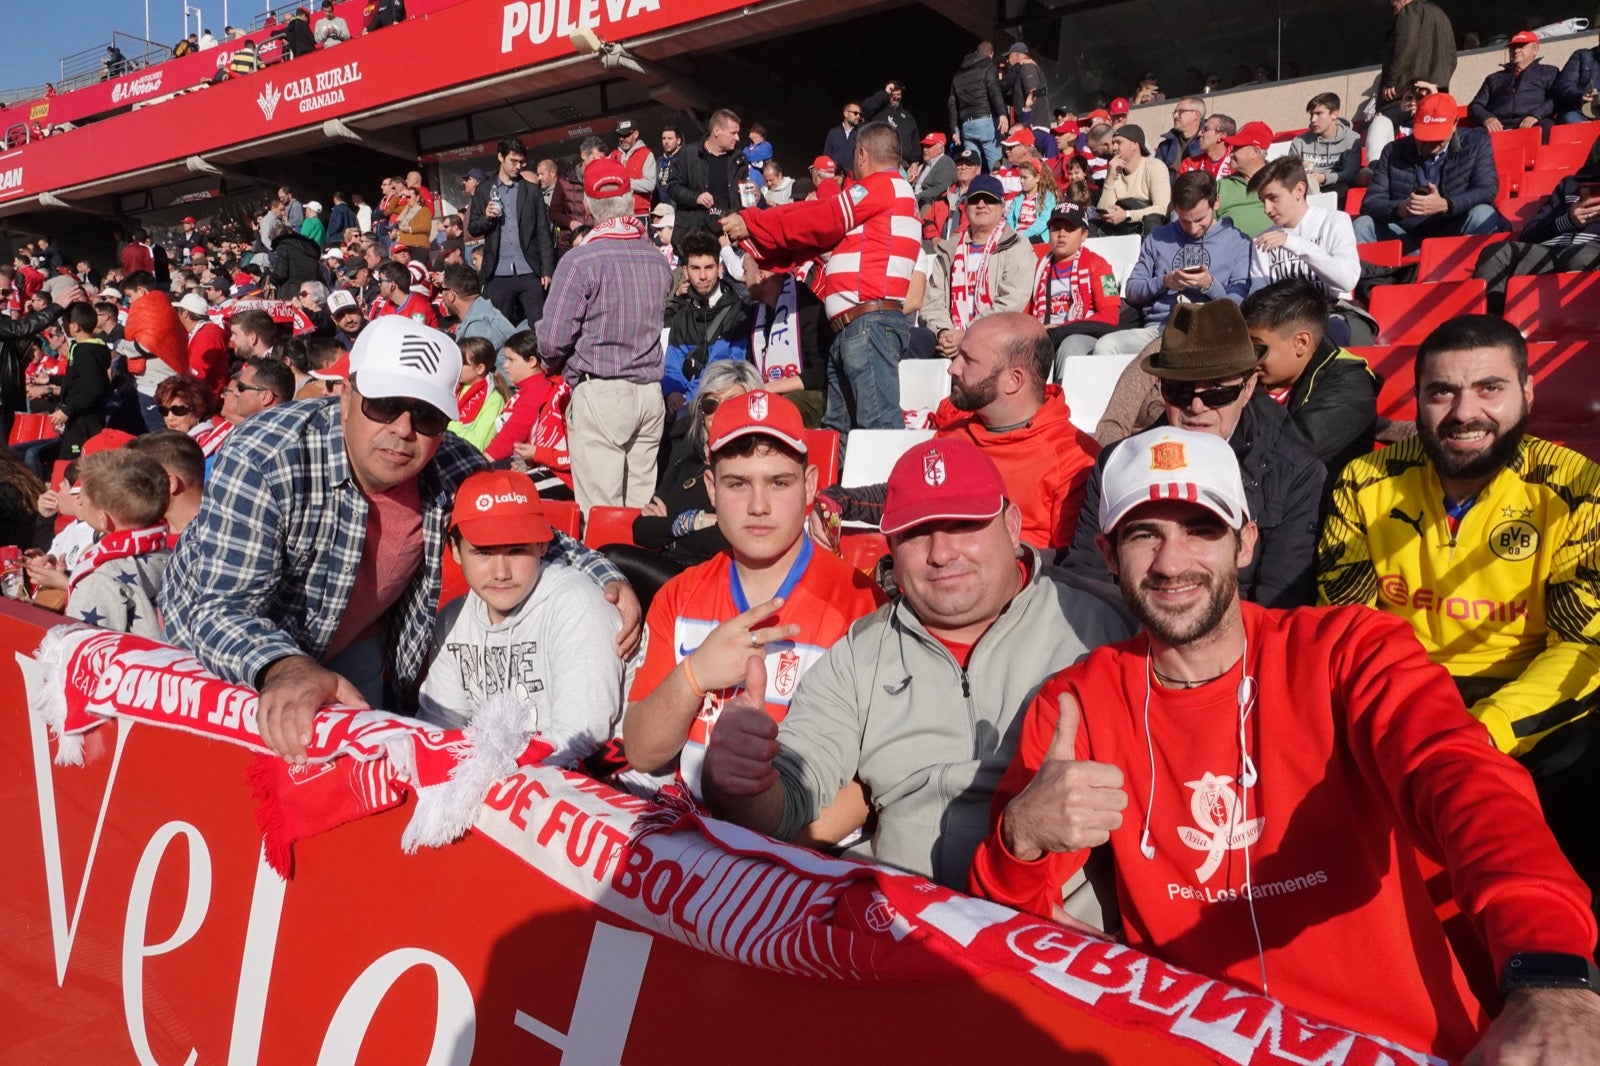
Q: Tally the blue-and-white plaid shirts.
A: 1